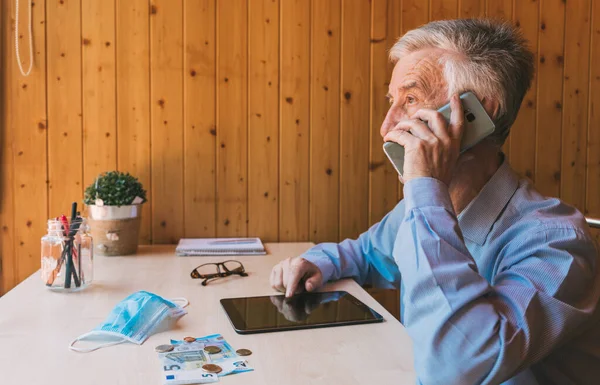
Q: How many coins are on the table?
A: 5